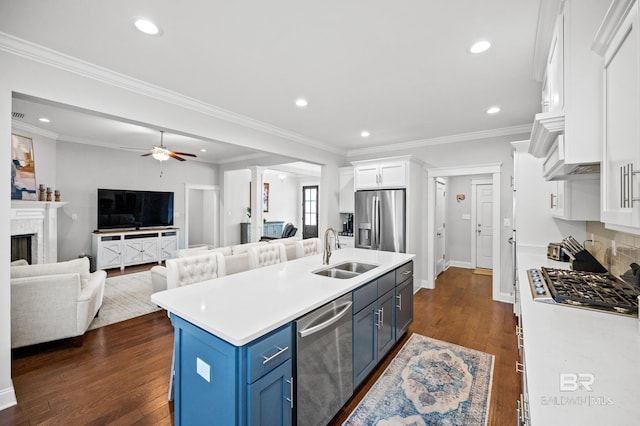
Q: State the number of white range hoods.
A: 1